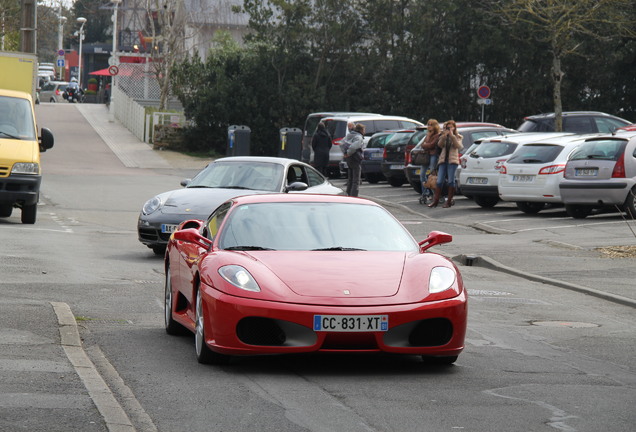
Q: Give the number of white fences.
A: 1